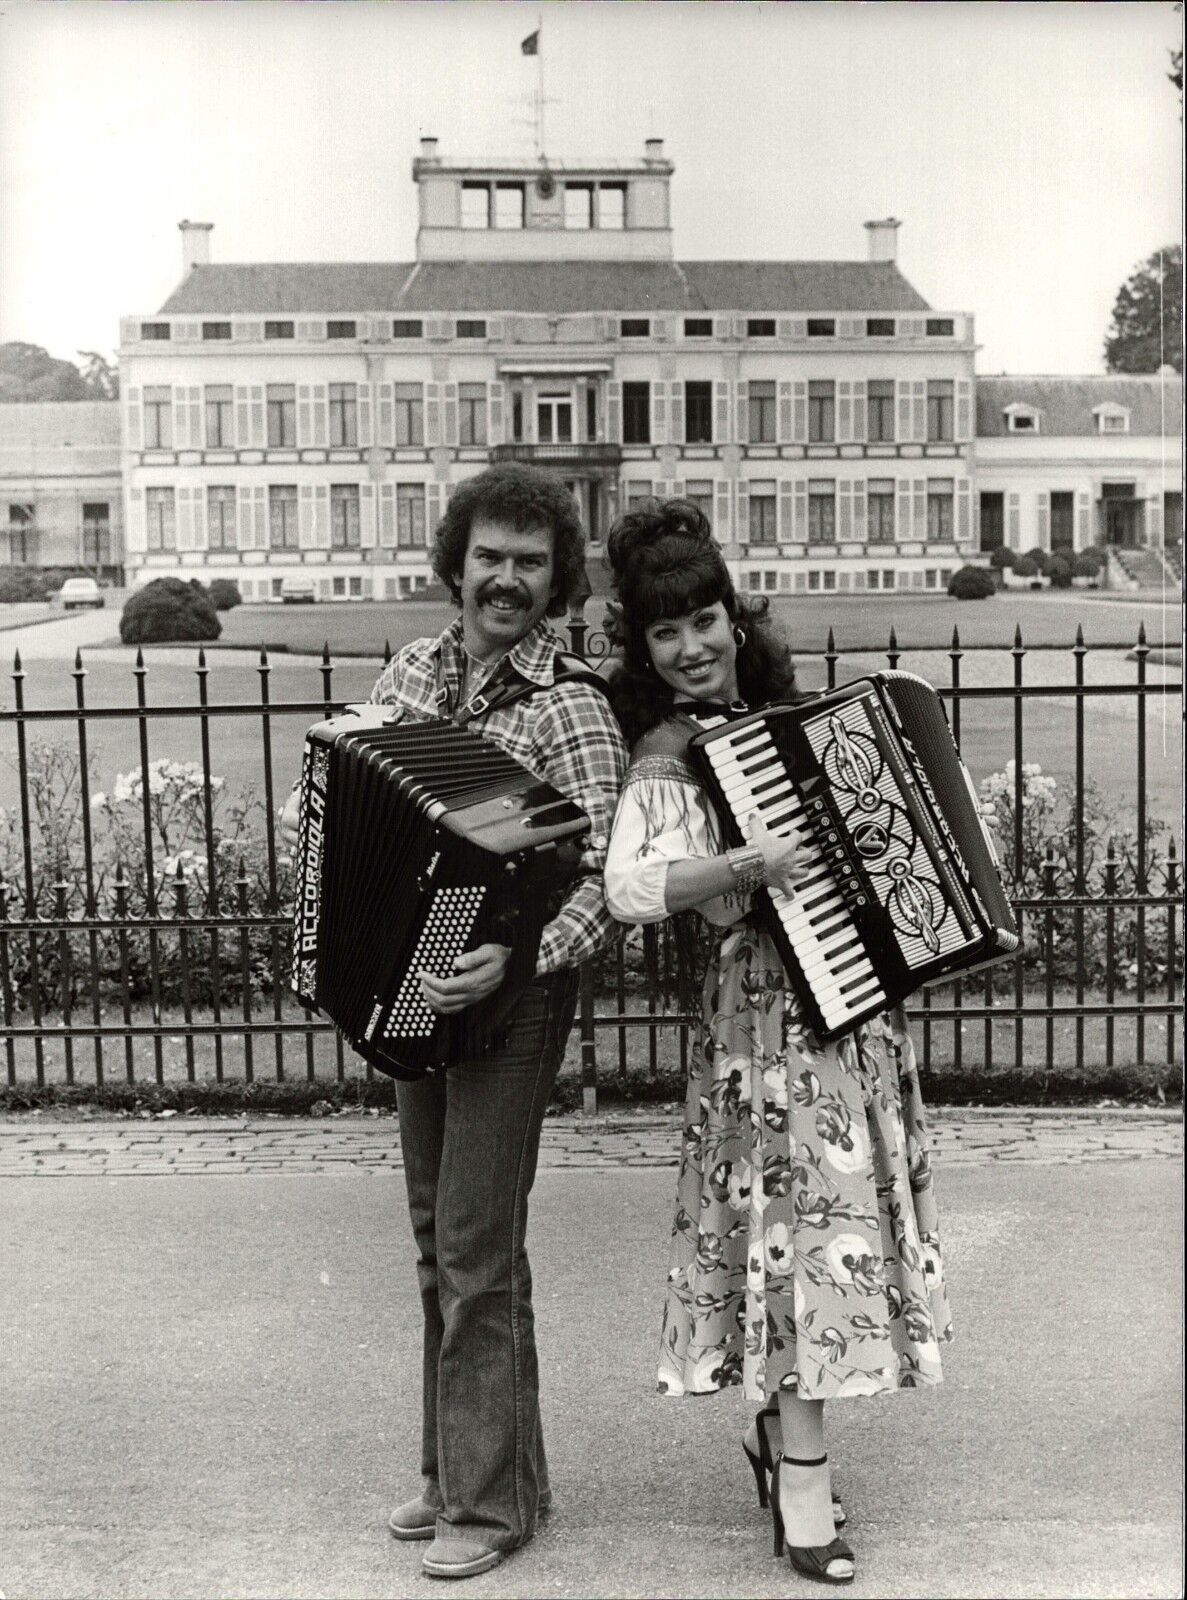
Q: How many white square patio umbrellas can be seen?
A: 0